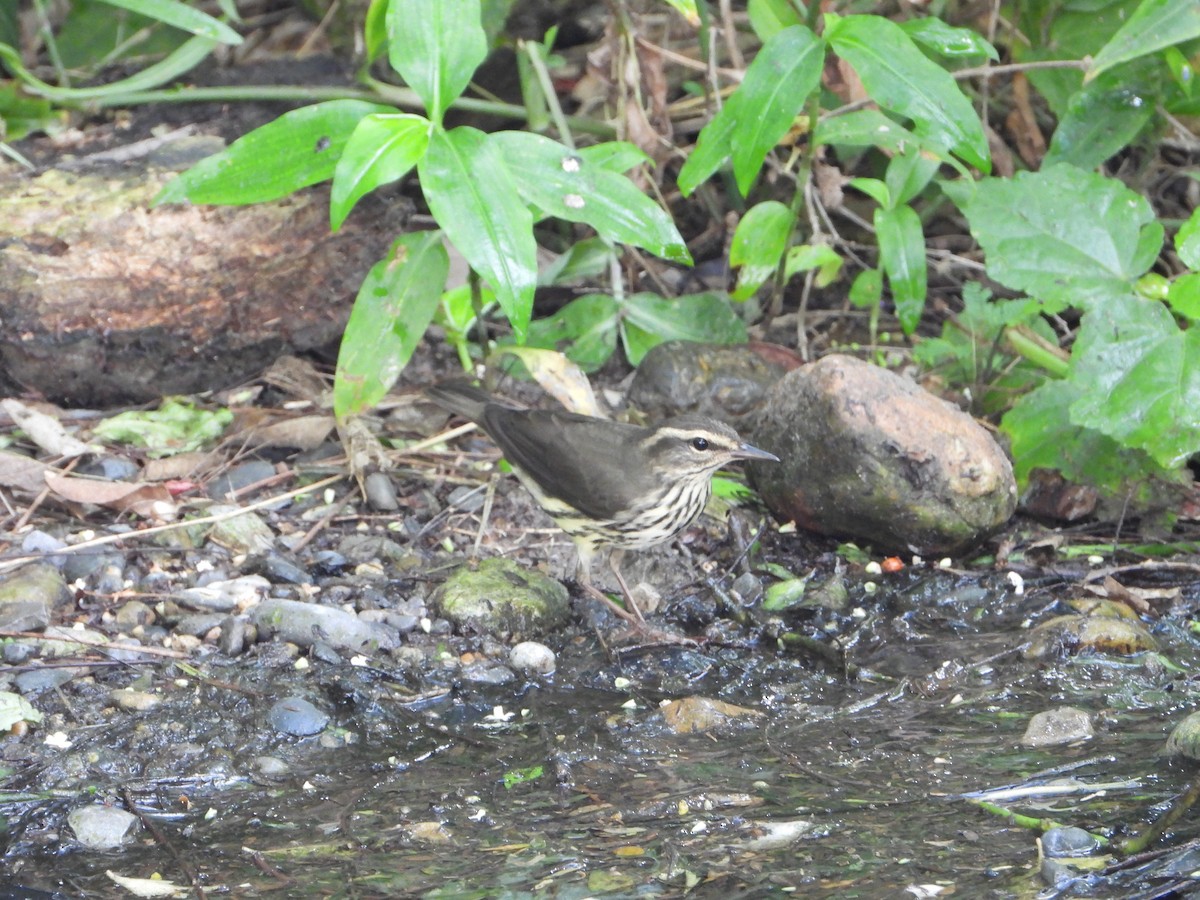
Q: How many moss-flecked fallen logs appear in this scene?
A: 1